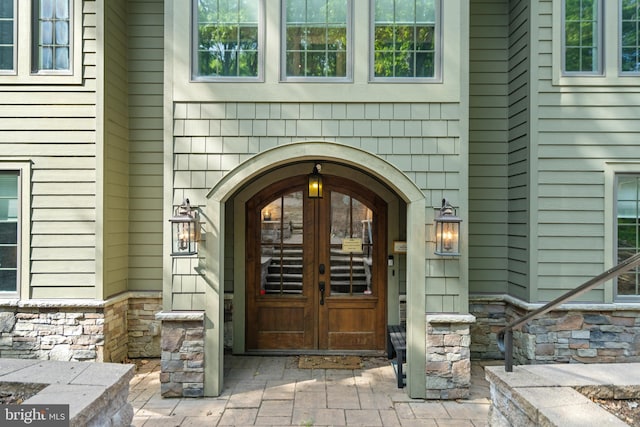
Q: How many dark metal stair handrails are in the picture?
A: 1